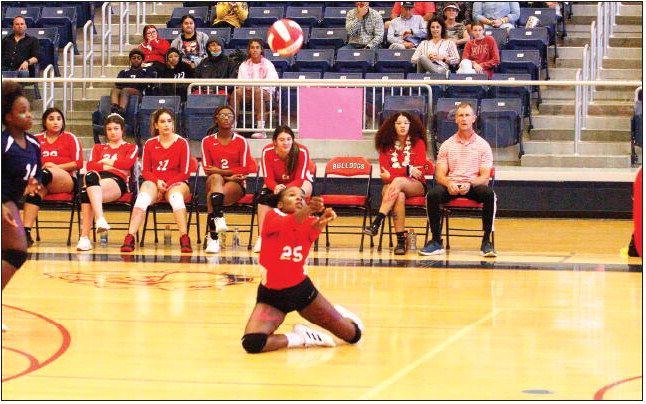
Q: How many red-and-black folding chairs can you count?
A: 8